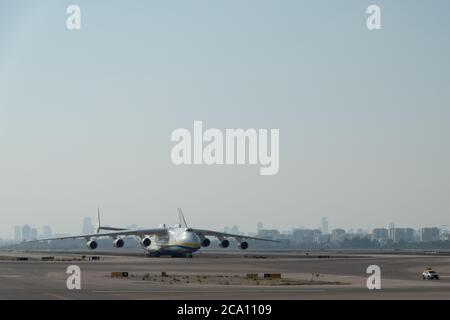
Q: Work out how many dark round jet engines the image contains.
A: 6